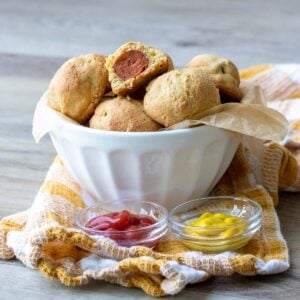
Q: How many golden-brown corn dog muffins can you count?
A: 5